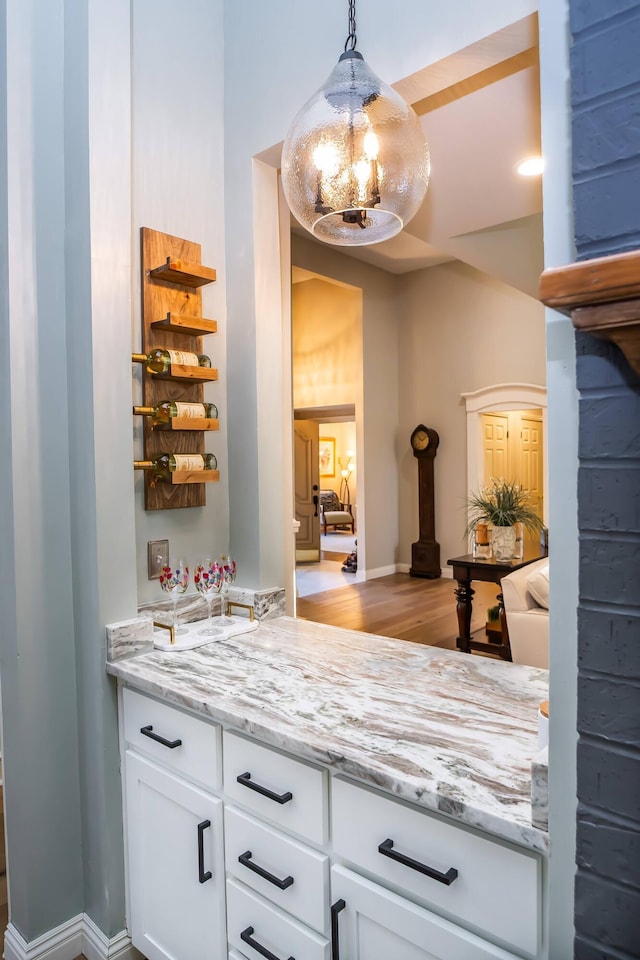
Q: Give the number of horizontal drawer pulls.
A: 5